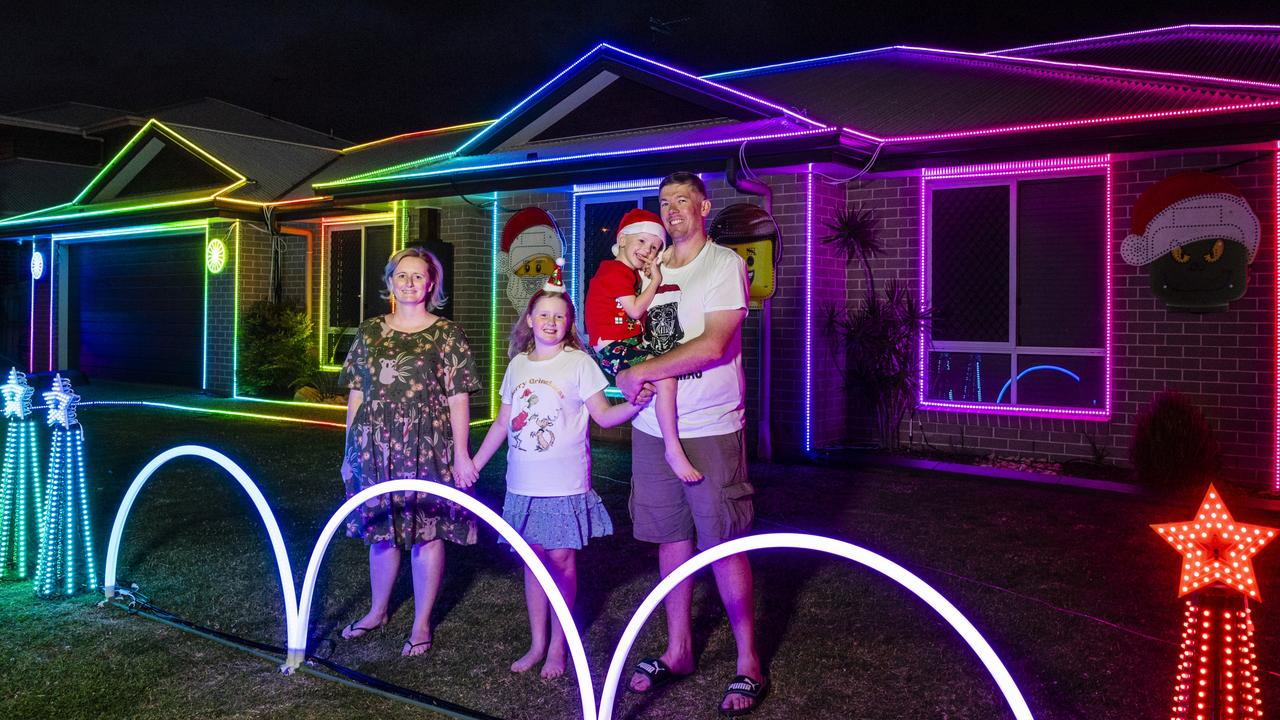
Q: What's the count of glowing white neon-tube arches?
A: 3